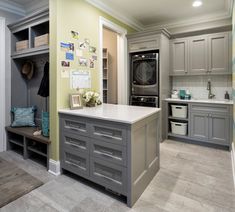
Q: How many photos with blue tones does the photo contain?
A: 2